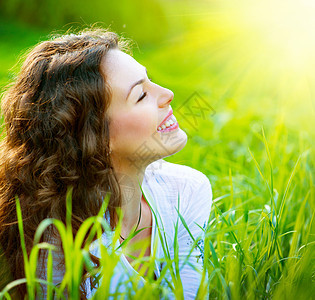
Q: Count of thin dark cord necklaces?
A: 1